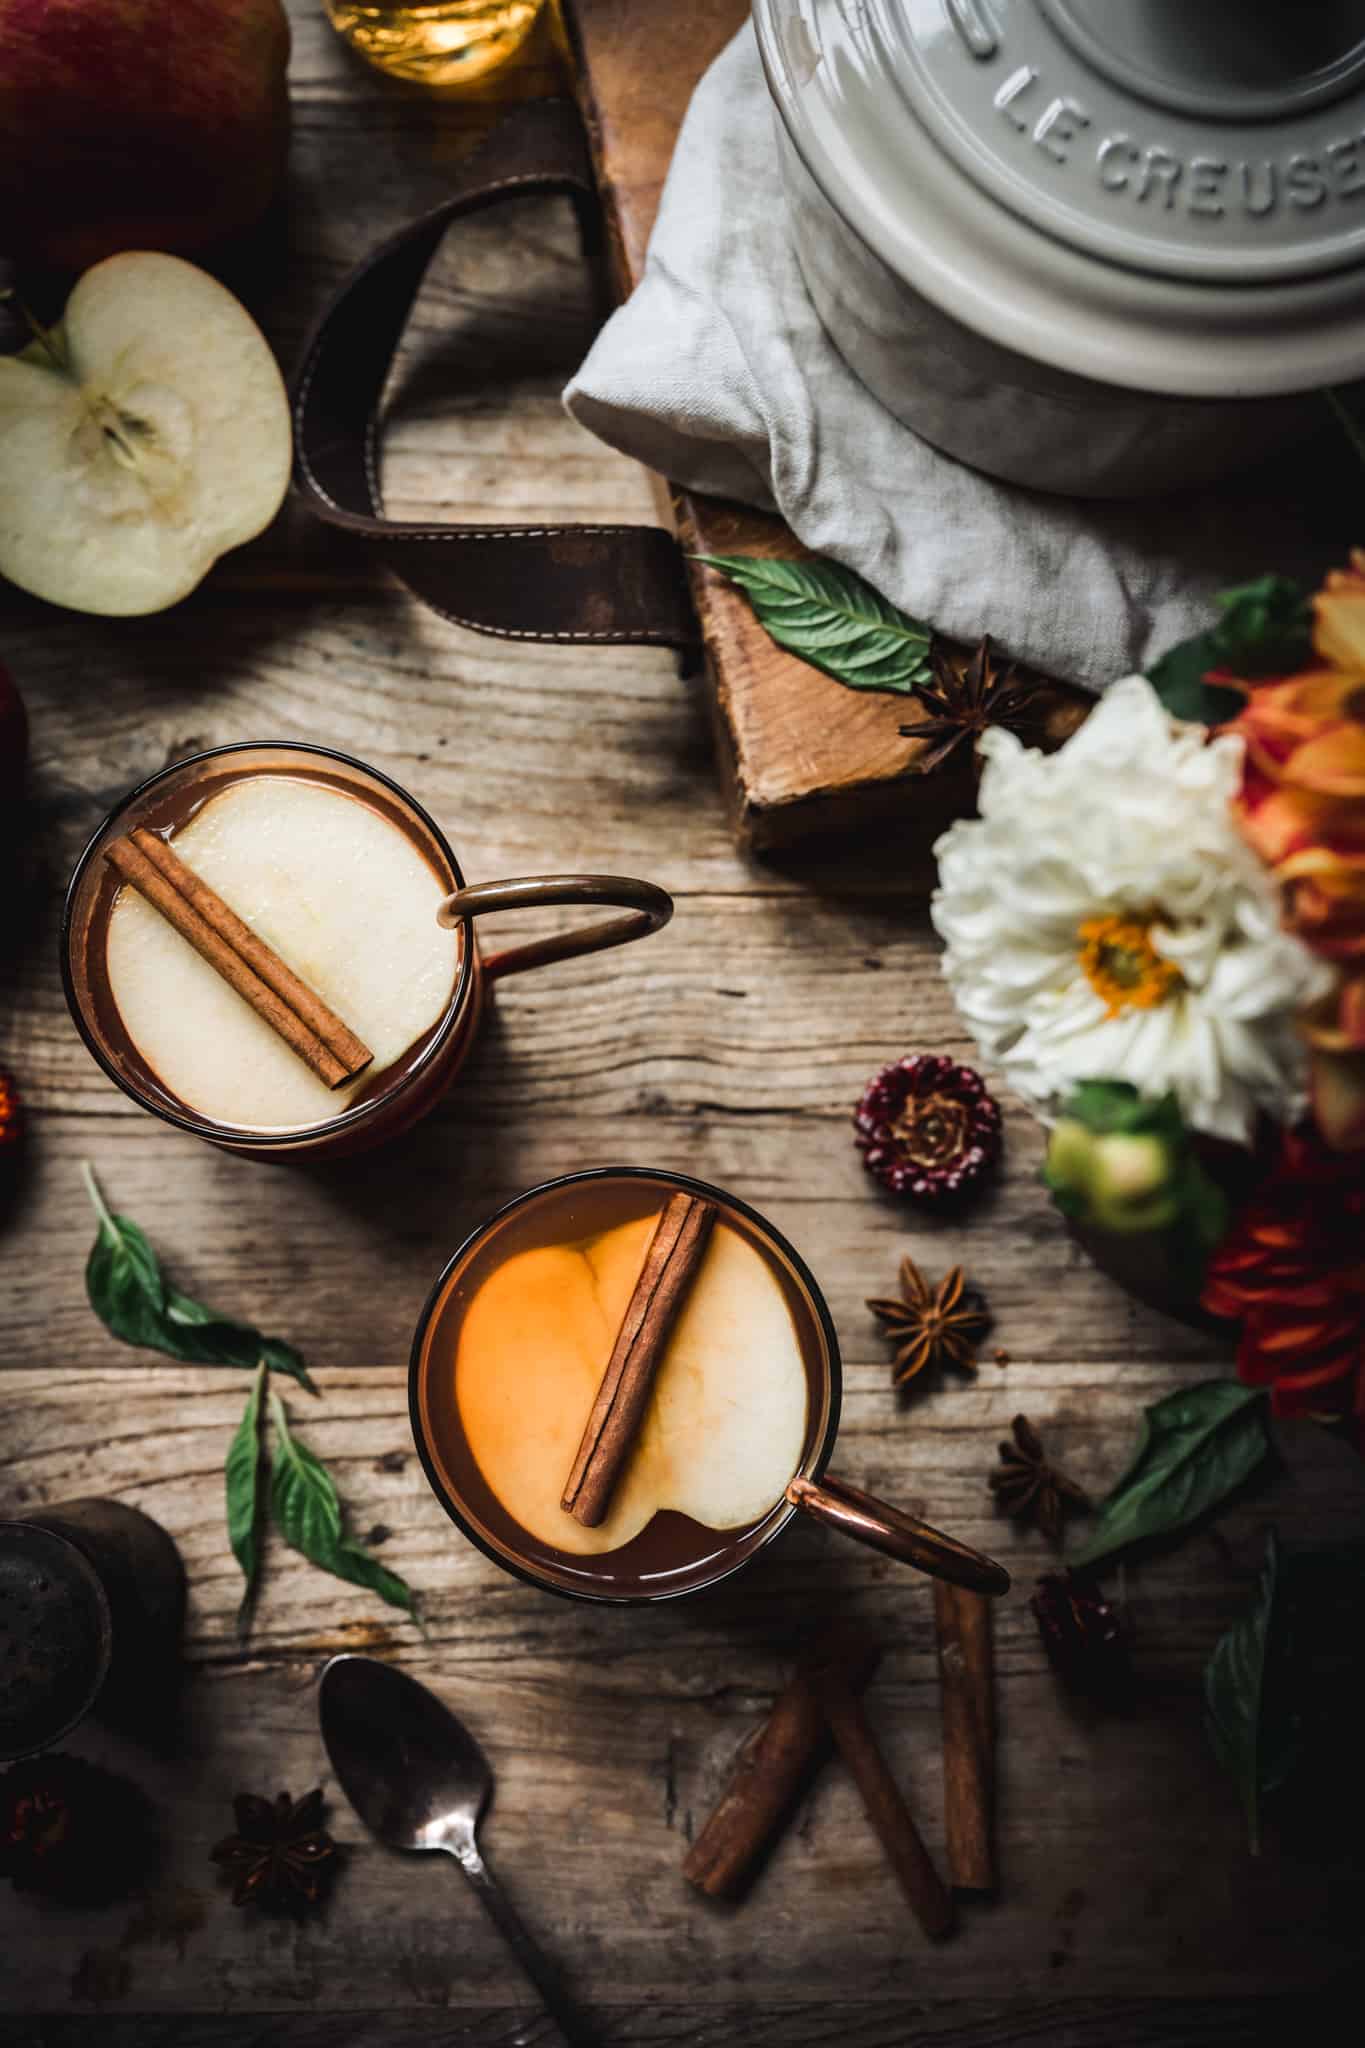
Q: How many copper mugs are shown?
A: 2